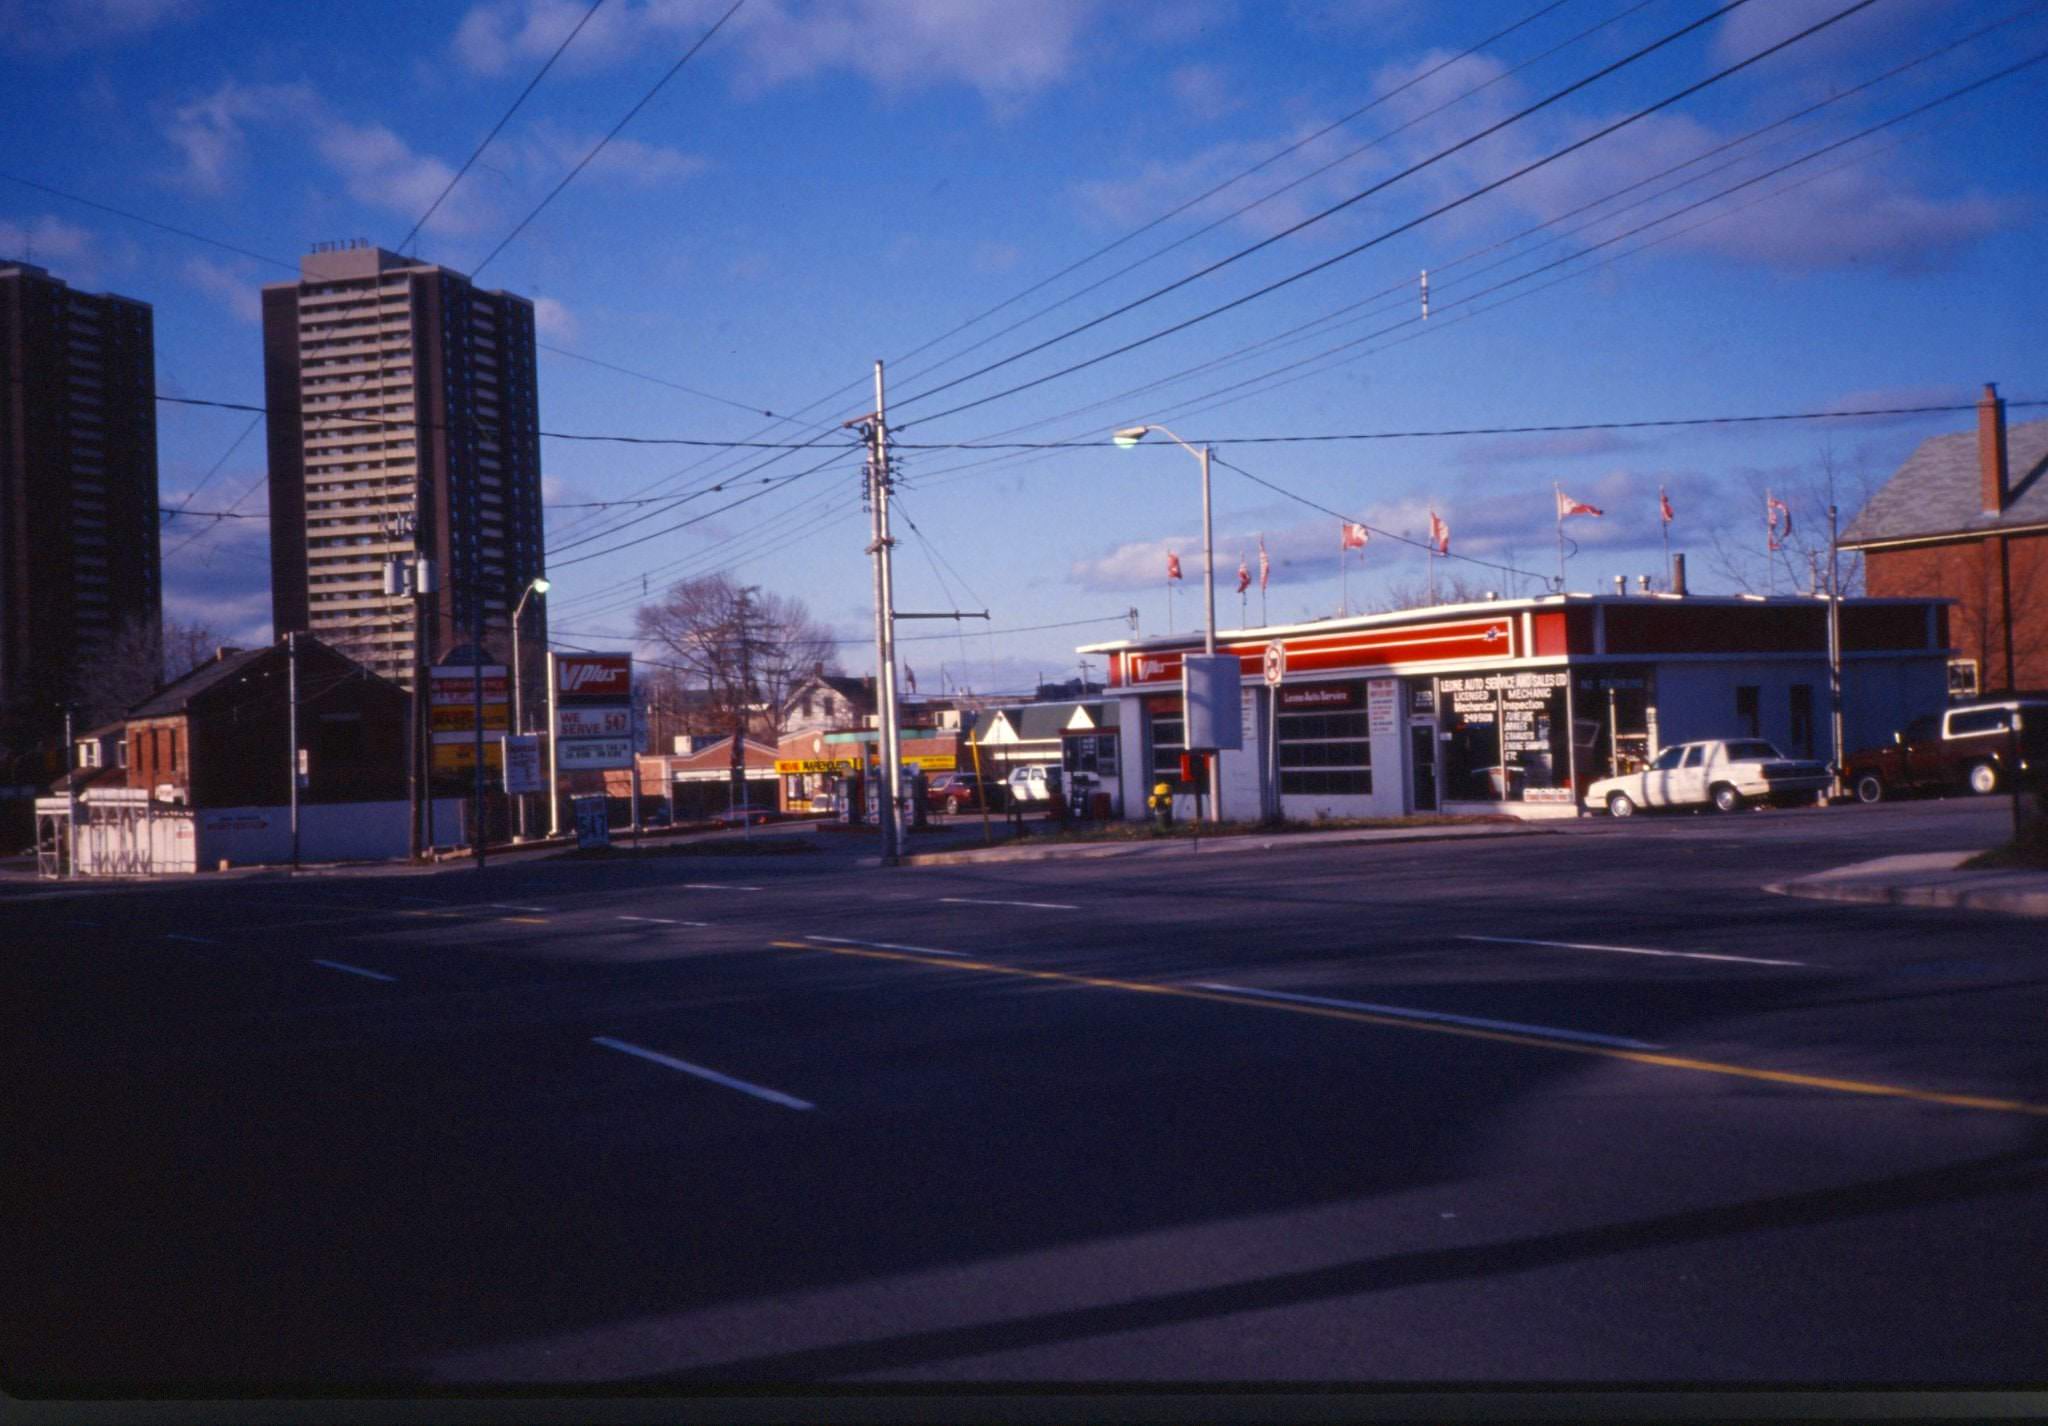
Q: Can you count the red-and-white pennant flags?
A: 8